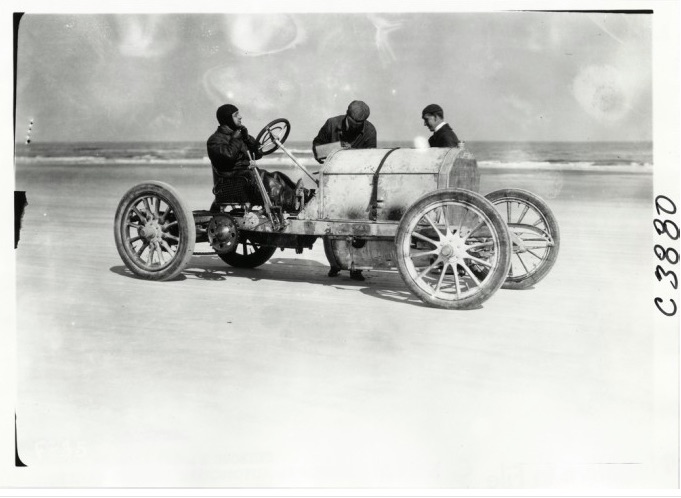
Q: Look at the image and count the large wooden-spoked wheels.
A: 4